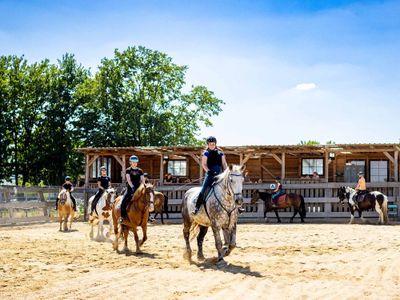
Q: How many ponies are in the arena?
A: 7